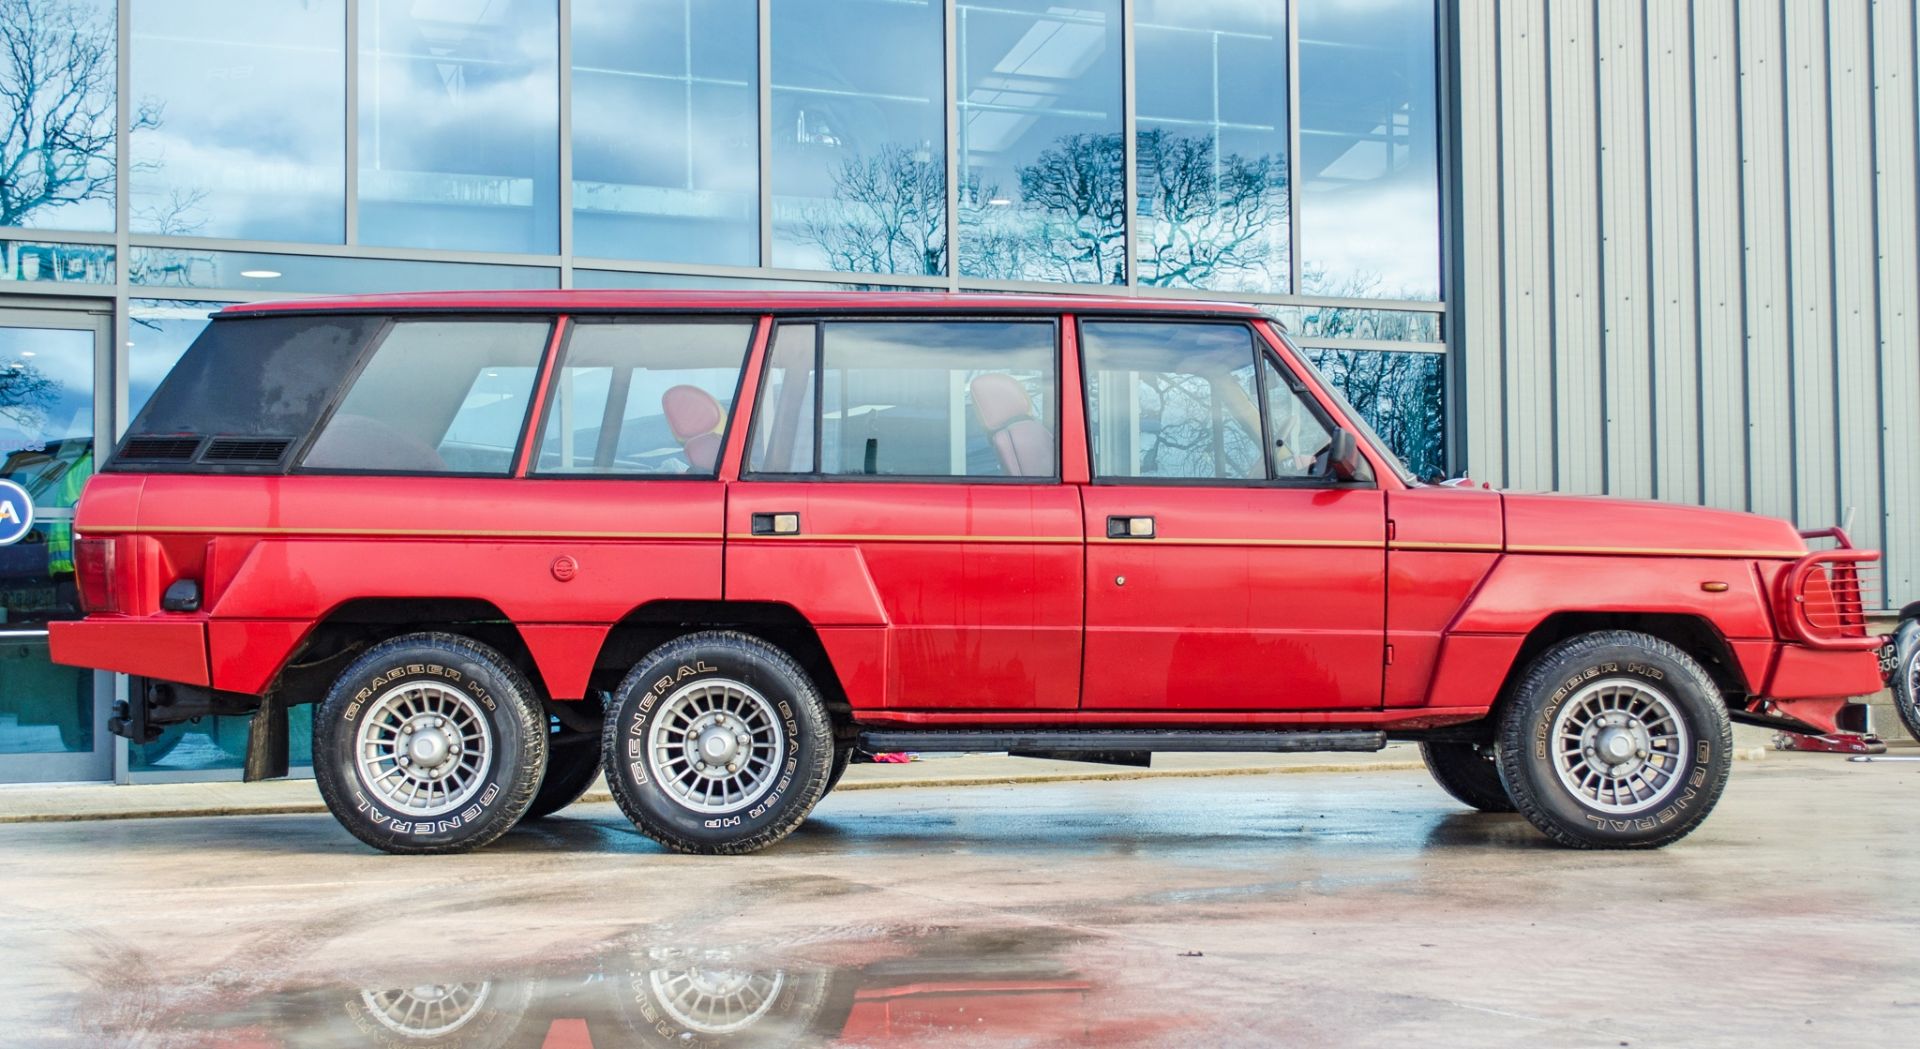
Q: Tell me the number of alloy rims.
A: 3